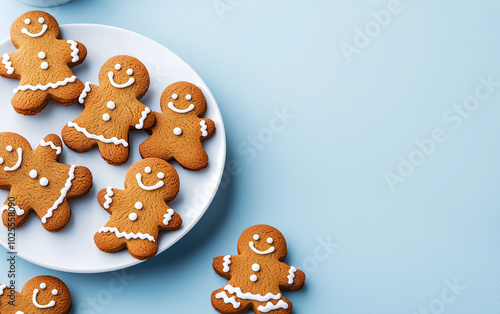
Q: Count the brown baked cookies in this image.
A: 7